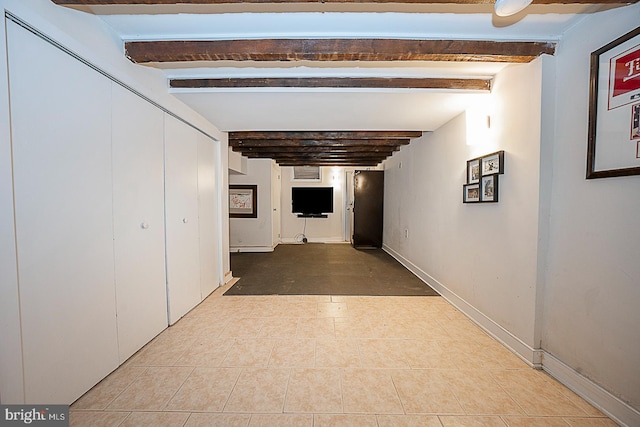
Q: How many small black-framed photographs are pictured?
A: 4